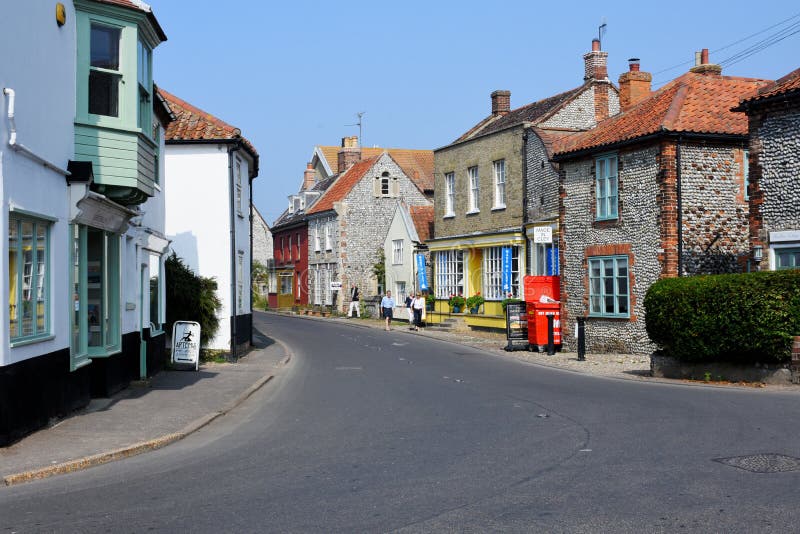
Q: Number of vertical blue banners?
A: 2